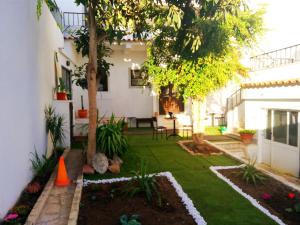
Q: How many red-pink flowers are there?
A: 3